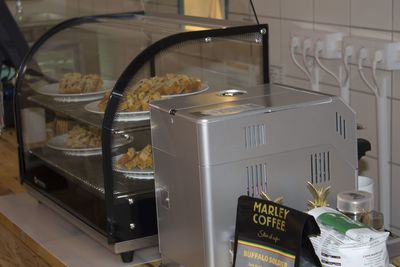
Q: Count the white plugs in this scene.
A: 6